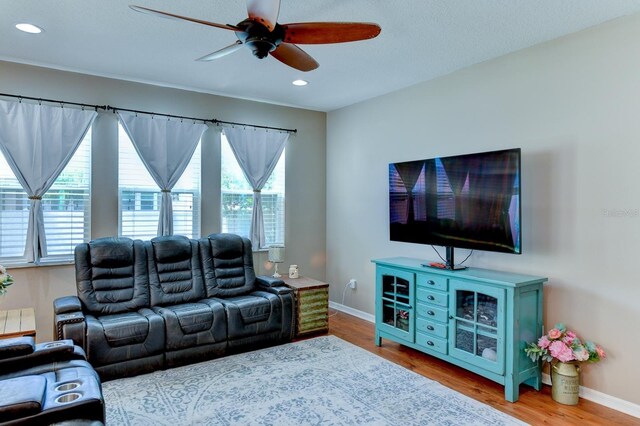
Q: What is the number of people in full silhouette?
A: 0